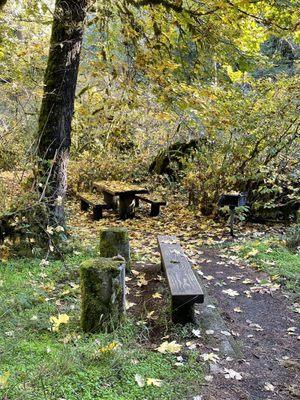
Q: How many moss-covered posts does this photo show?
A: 2